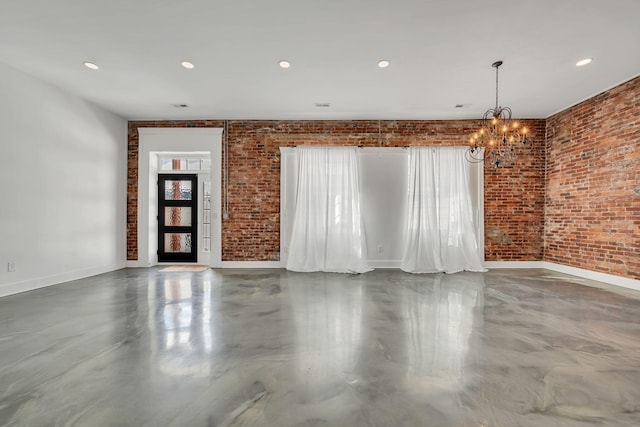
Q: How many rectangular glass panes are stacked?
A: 3